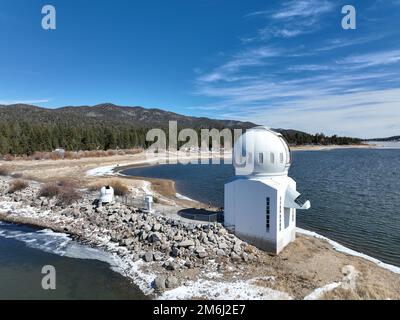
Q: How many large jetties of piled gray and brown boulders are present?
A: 1